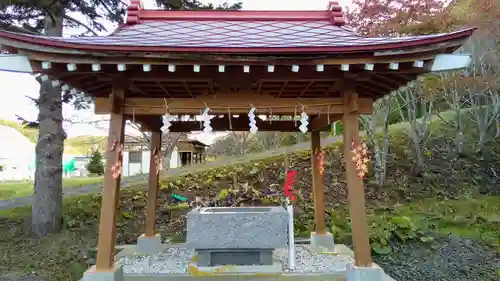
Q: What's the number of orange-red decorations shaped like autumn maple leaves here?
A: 4